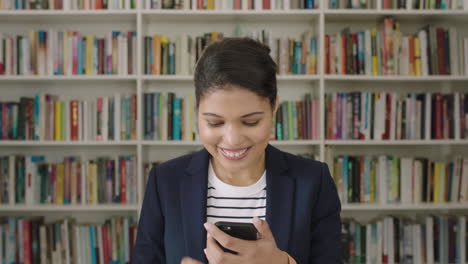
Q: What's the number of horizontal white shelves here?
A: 4